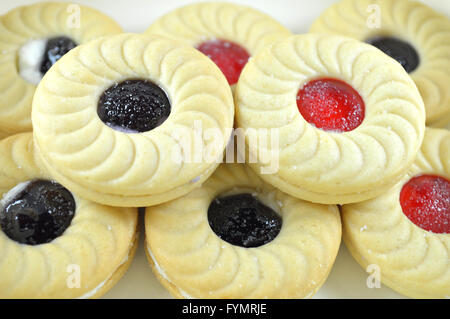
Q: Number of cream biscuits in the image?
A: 8